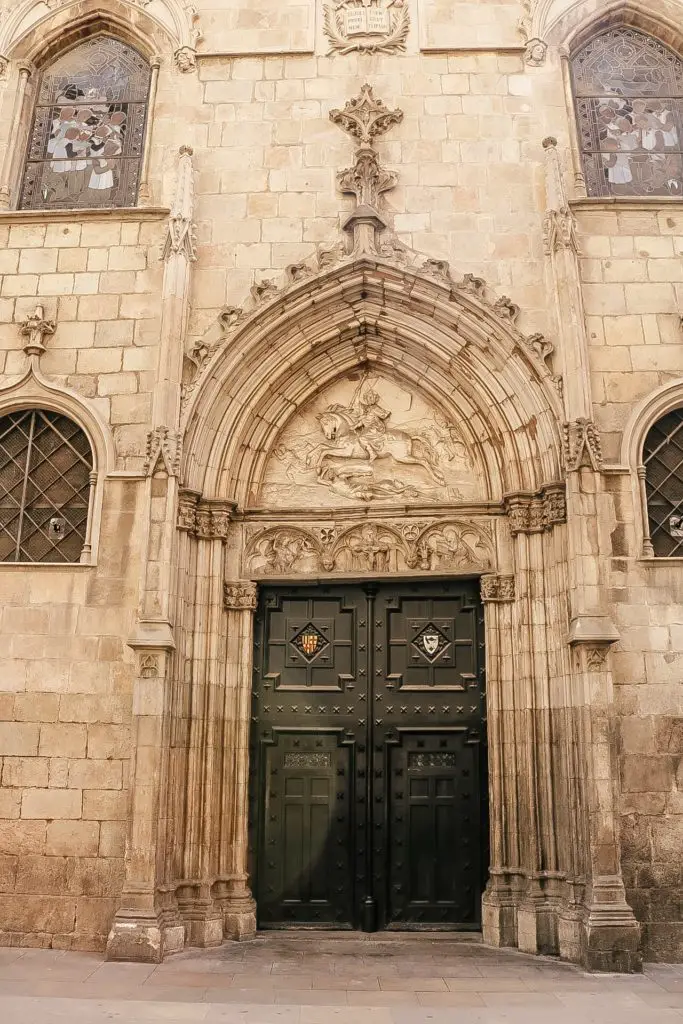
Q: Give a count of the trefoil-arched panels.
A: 3